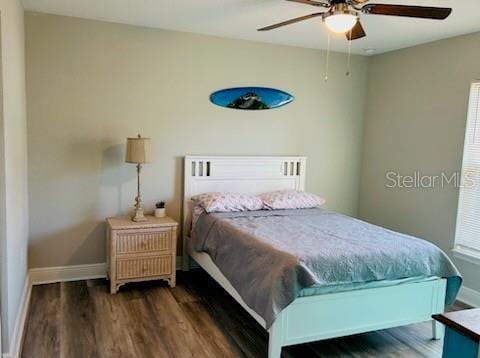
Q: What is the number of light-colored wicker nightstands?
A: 1